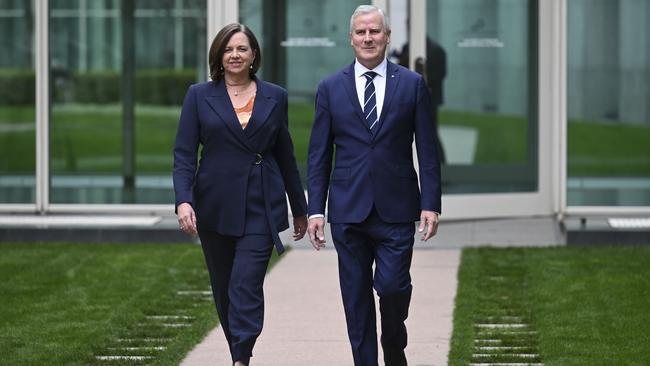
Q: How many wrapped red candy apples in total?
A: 0